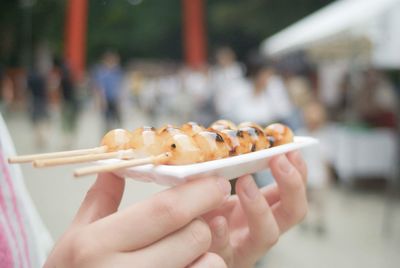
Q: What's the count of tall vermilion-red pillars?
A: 2